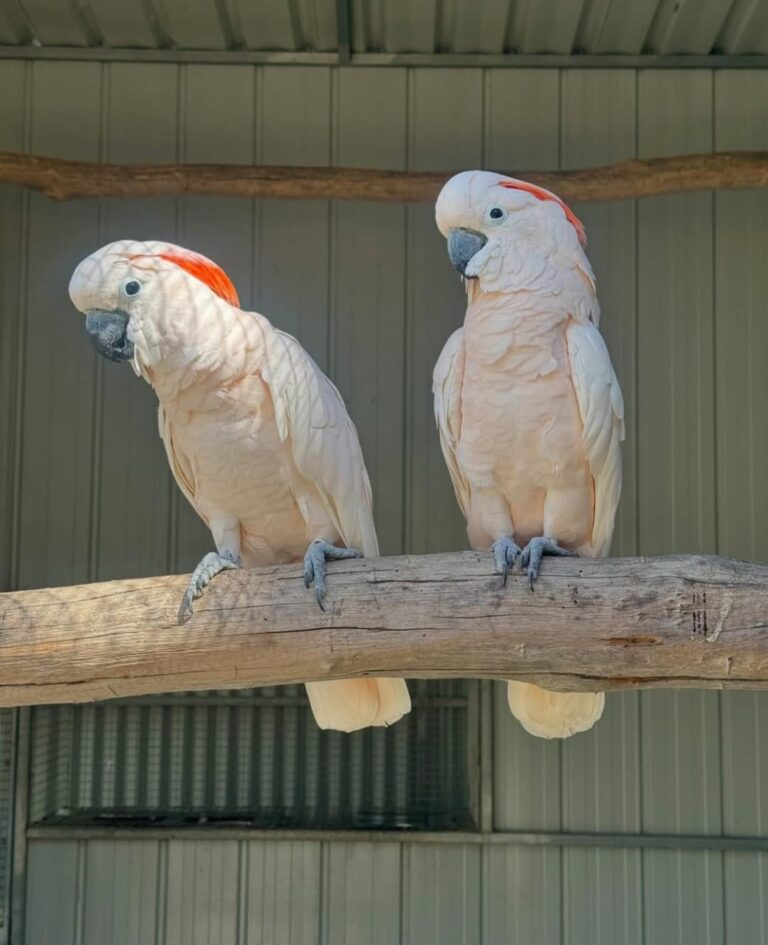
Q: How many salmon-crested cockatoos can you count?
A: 2